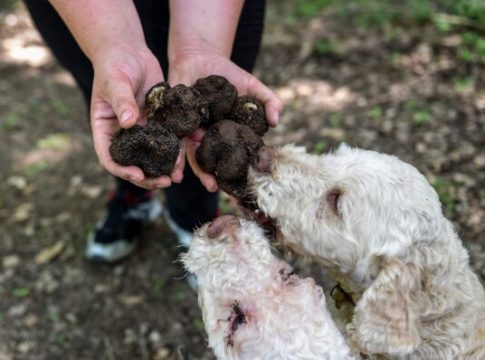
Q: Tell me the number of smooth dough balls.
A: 0